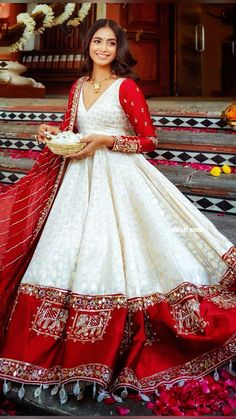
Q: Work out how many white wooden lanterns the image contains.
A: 0